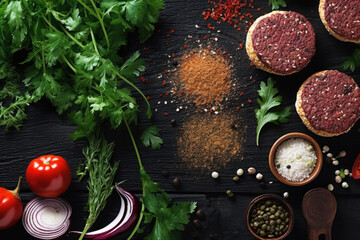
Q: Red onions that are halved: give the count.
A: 1